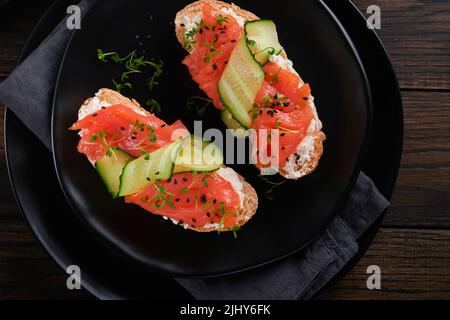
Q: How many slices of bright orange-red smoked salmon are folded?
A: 4